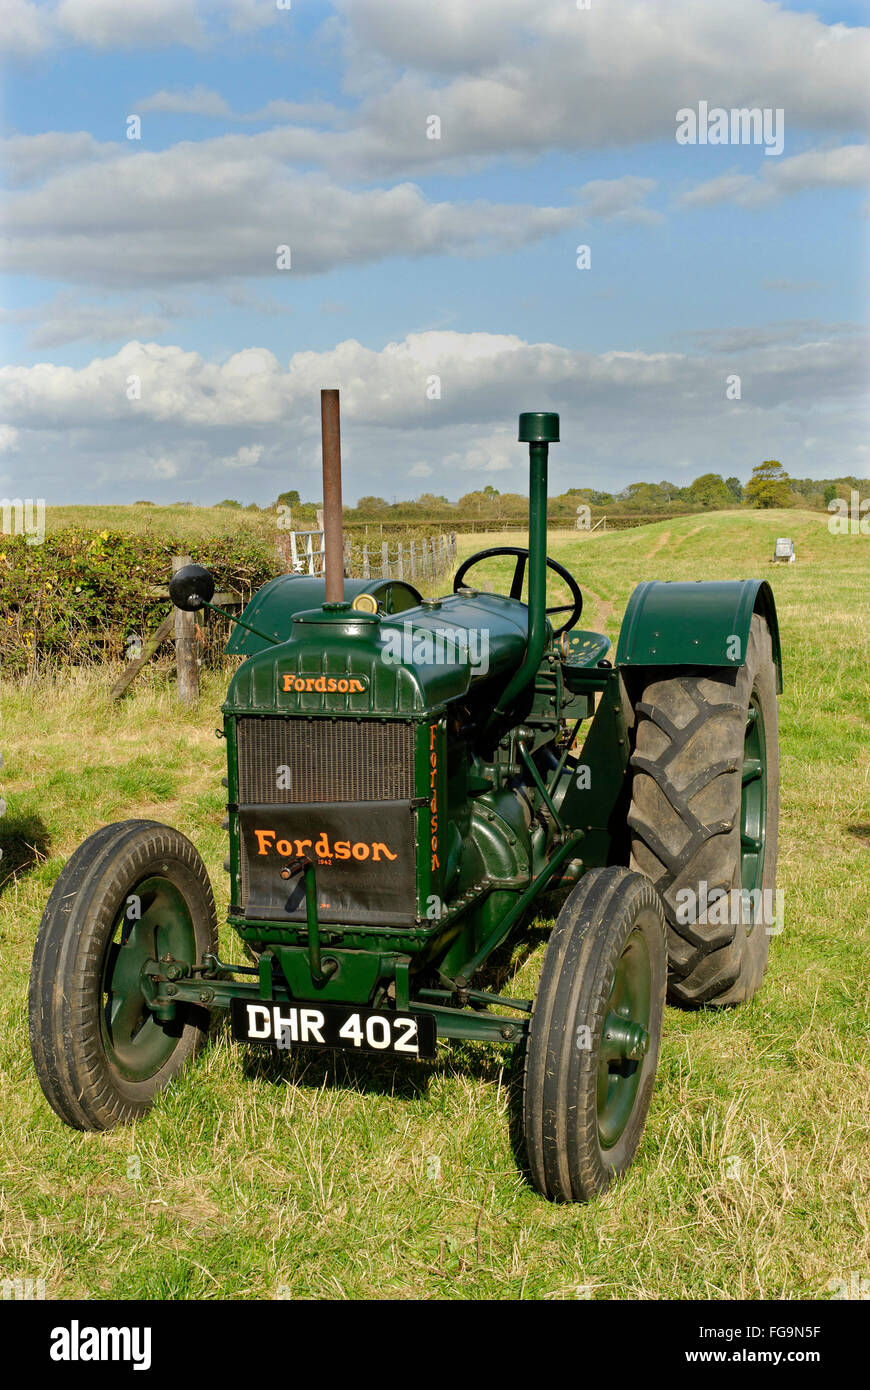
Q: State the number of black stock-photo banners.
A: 1